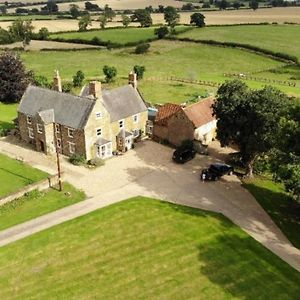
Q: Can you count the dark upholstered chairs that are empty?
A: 0